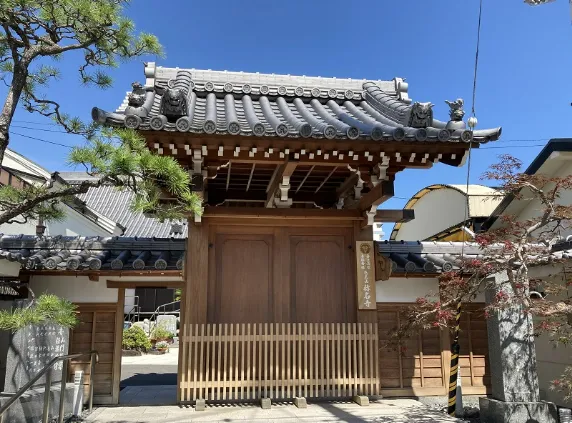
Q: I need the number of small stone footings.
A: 4